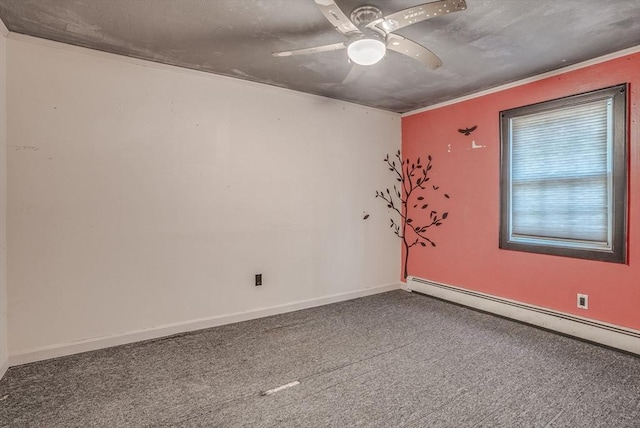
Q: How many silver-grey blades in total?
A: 5